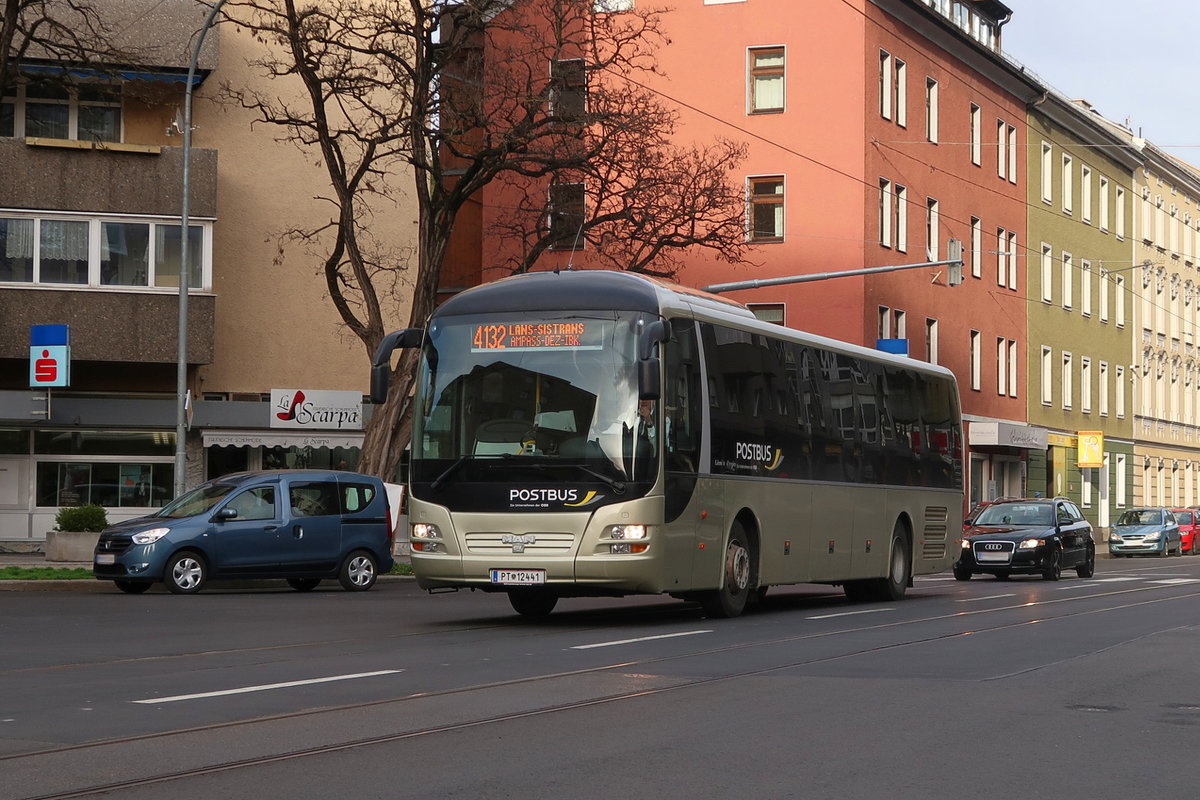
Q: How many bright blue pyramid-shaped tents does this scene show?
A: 0